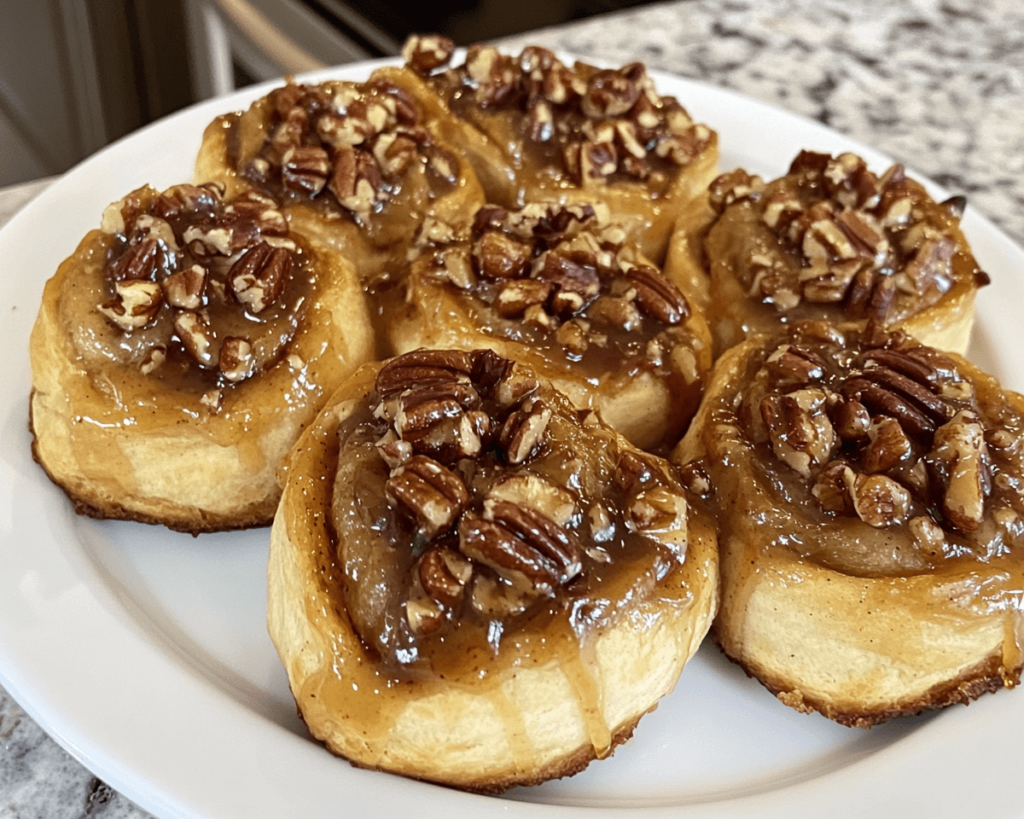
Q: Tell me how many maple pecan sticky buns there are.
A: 7